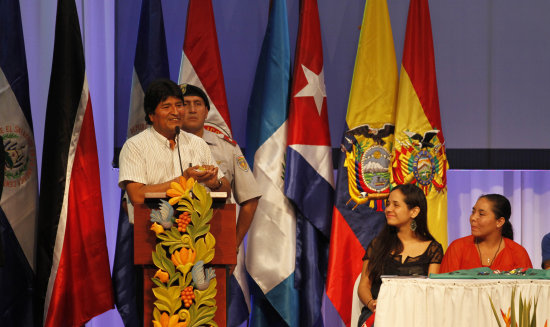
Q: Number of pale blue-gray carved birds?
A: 2